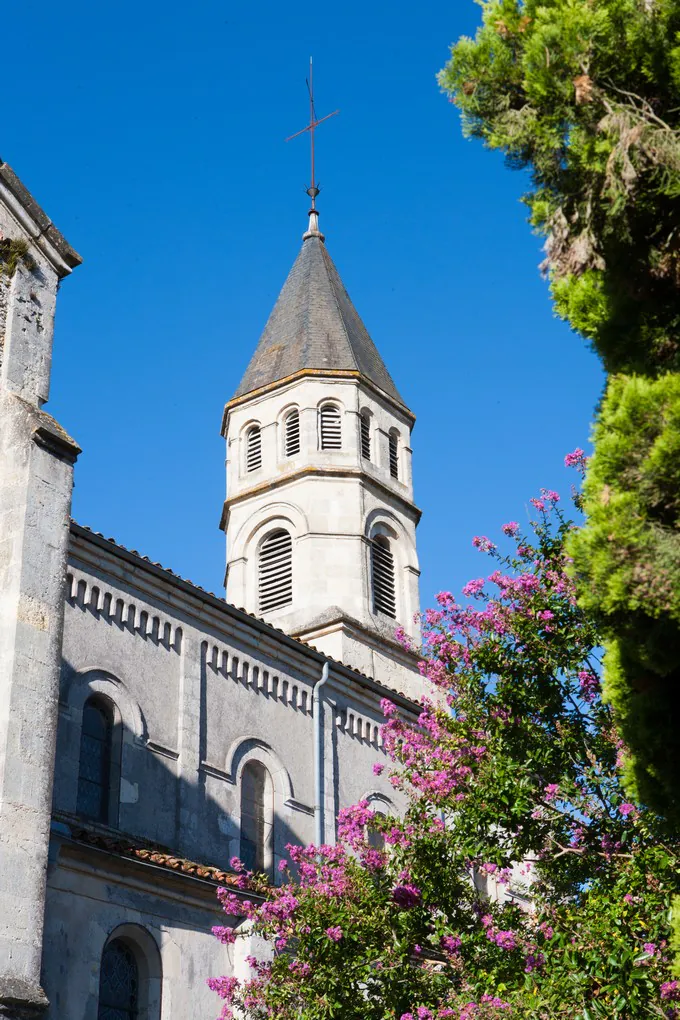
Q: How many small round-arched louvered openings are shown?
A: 5